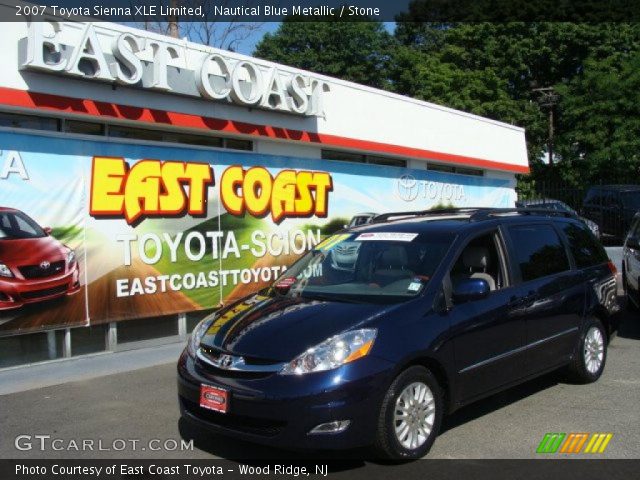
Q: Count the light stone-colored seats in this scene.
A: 2